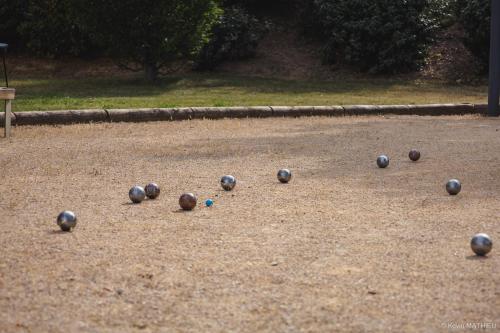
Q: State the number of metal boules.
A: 10